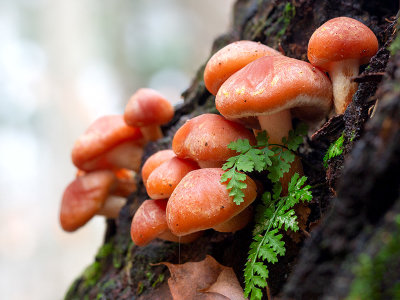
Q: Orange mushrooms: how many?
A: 11